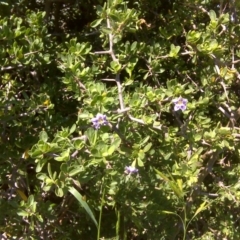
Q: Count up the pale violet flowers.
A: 3